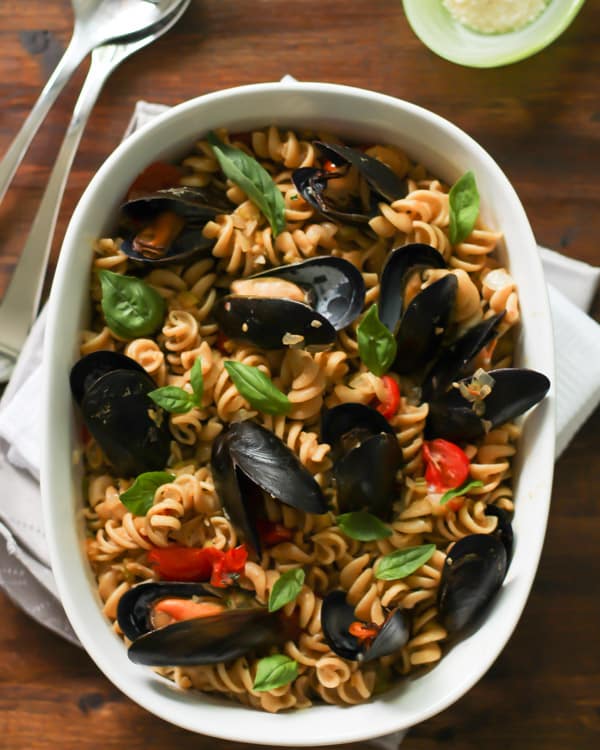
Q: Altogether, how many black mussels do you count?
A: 11